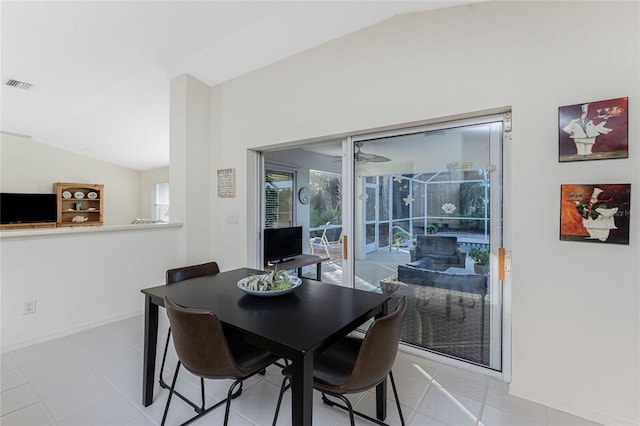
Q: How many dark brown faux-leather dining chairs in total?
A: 3